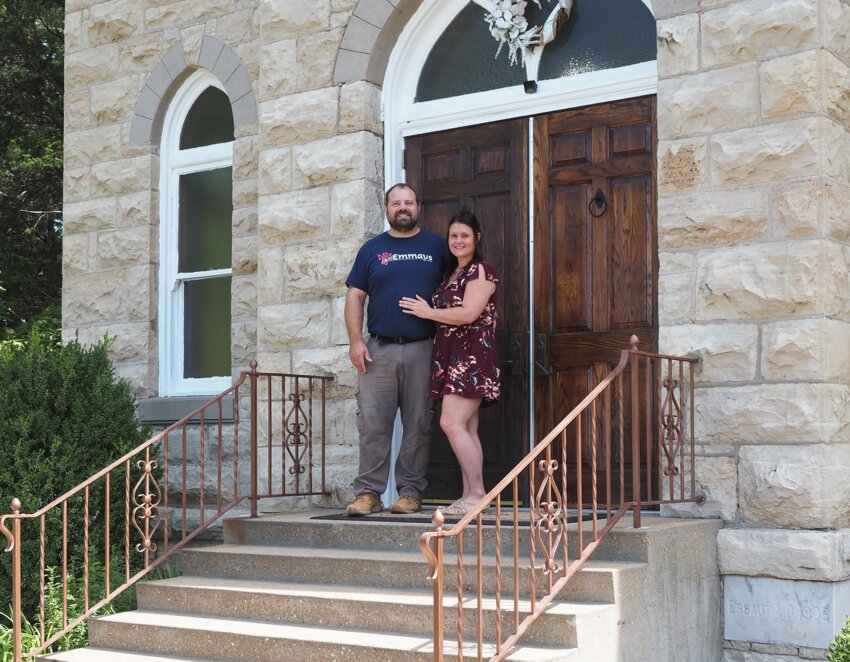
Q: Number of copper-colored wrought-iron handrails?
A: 2